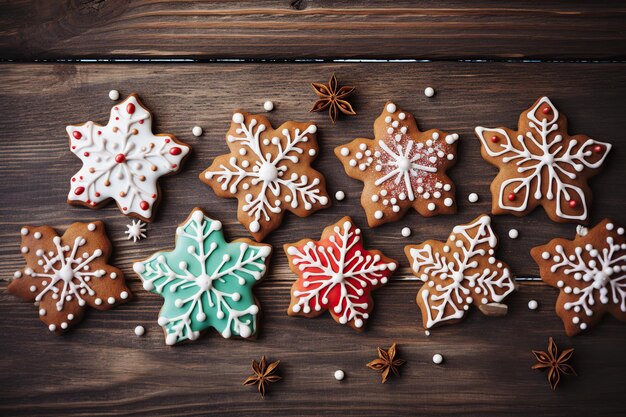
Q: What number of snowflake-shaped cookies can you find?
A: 9